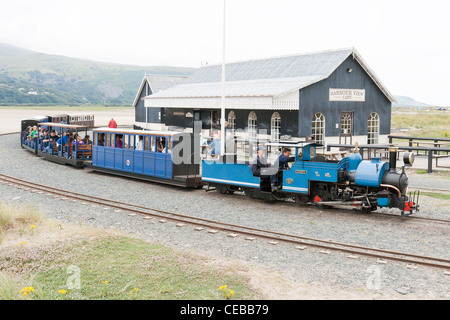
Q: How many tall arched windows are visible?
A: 5